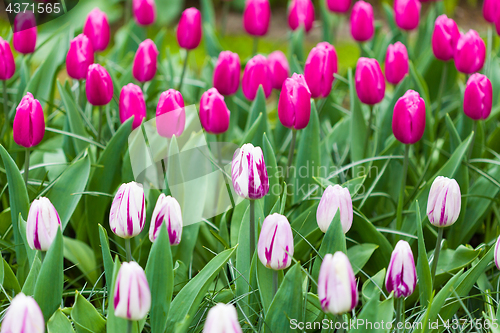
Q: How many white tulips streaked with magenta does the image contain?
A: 13